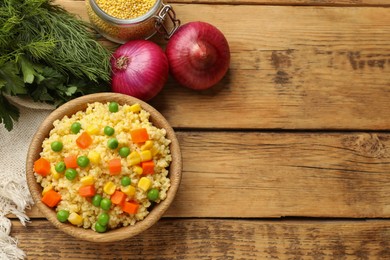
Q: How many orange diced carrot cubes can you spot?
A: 10